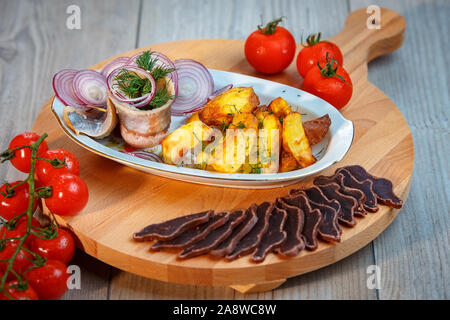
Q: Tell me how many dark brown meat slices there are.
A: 14